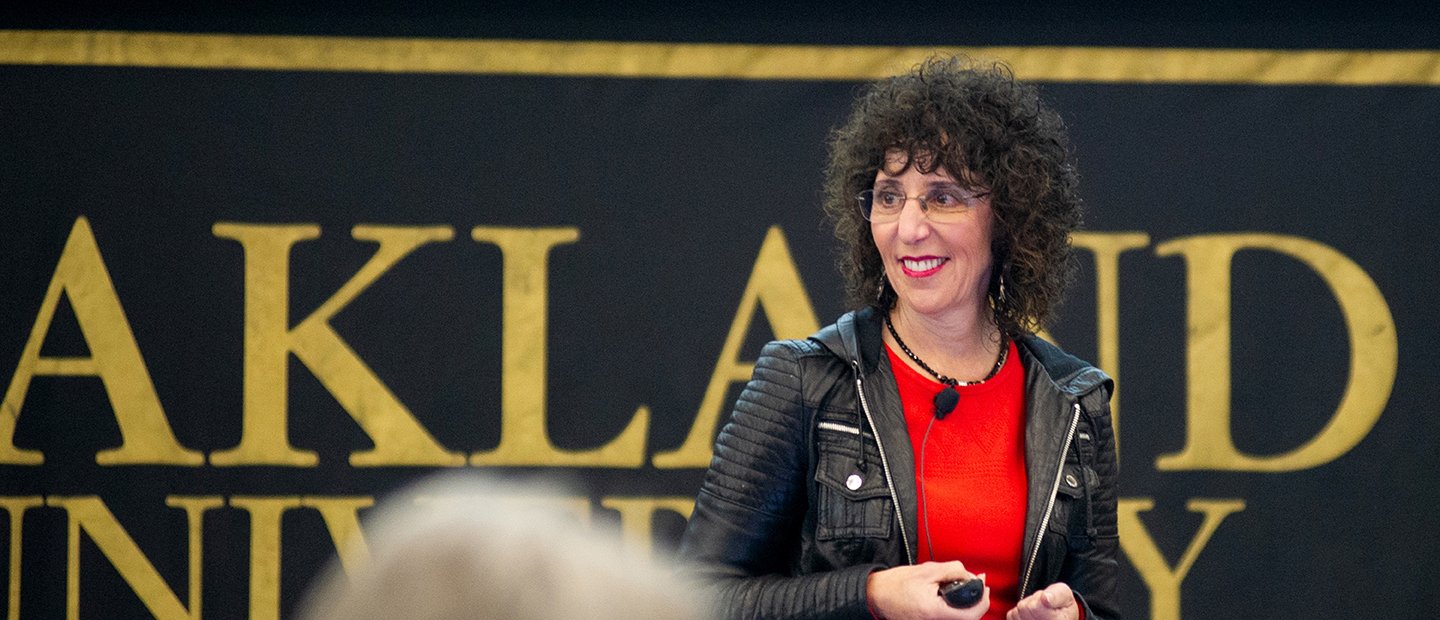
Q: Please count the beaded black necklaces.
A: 1